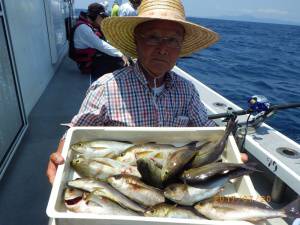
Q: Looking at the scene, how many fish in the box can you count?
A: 13